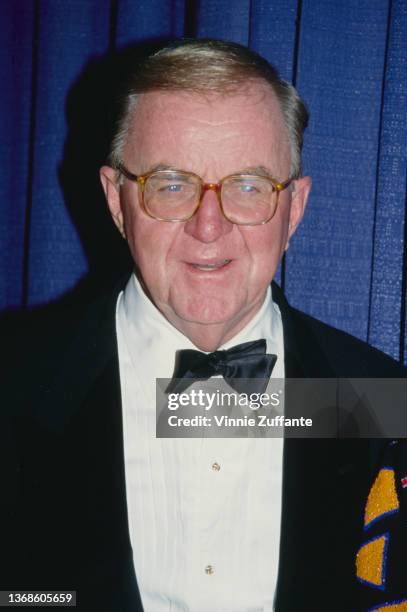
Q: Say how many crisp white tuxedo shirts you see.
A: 1